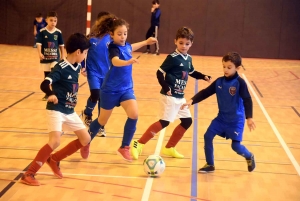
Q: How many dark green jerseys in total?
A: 3